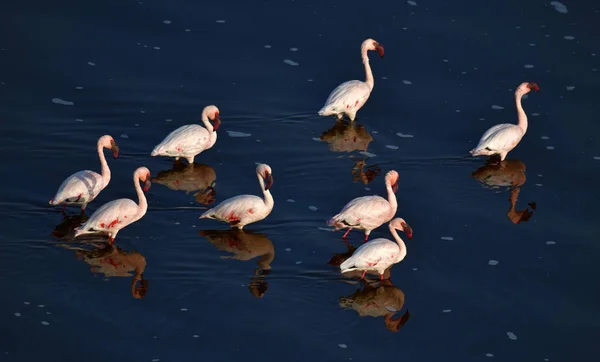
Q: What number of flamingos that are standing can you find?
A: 8